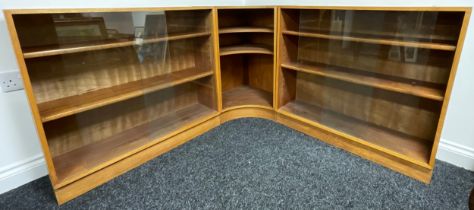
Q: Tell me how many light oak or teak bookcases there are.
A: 3